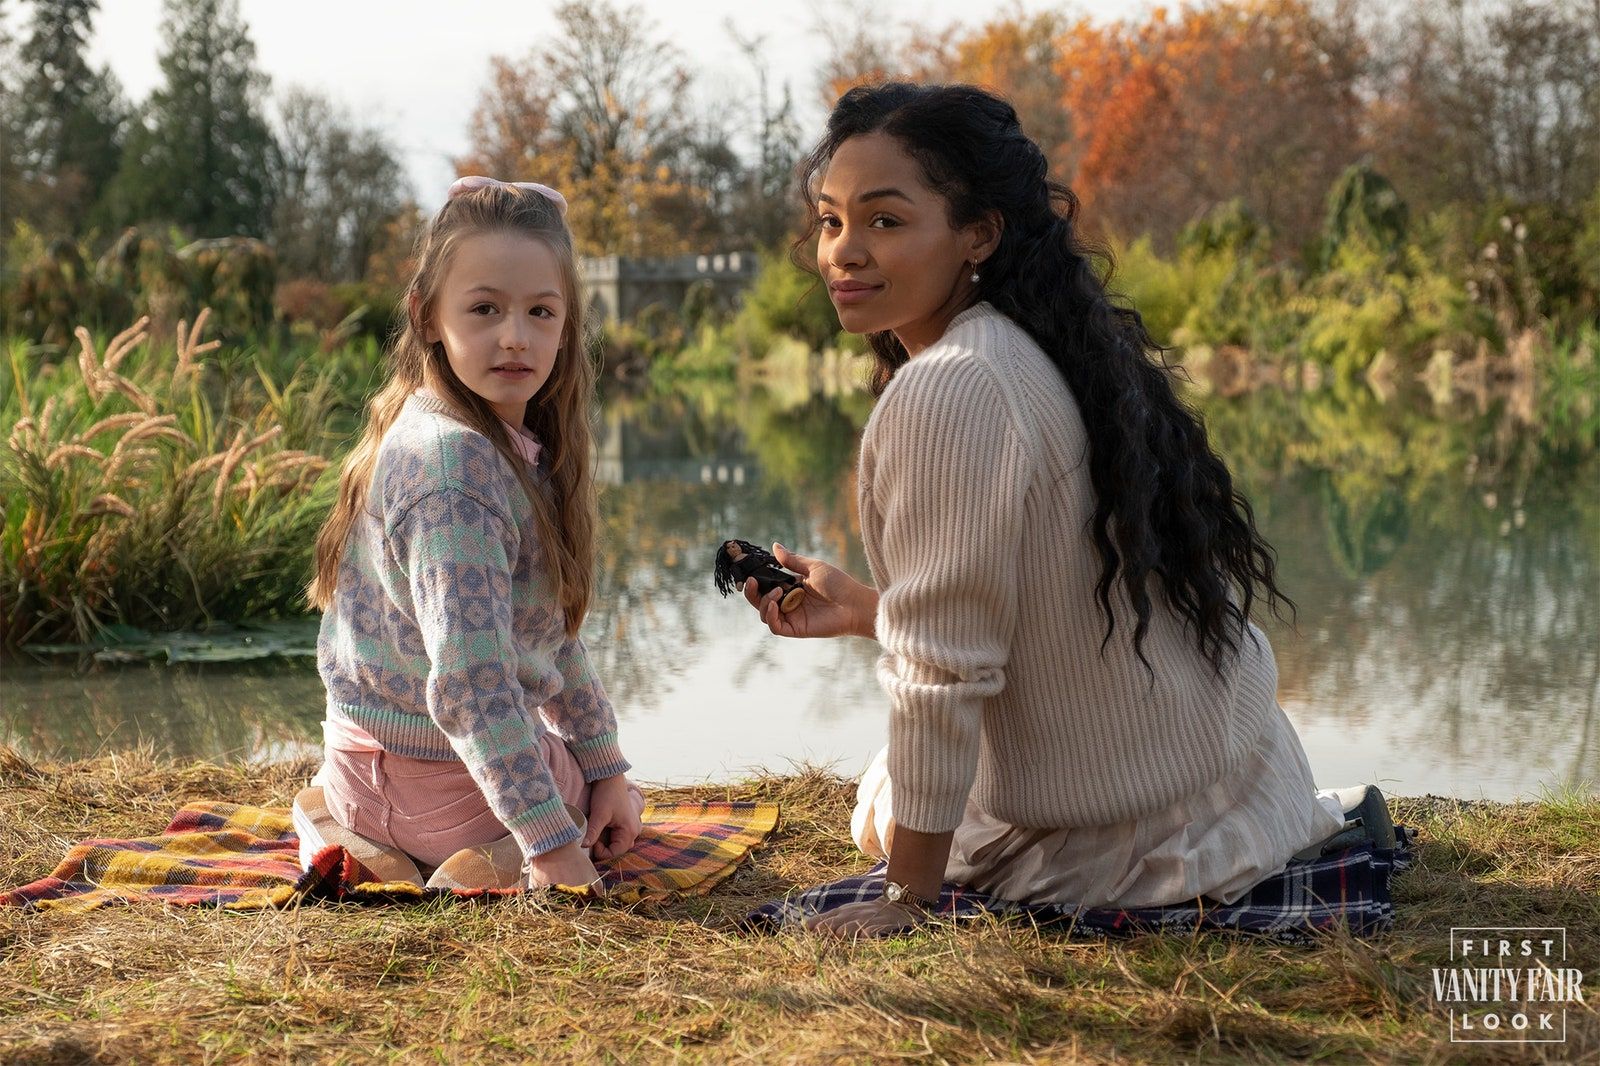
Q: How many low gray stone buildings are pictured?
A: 1